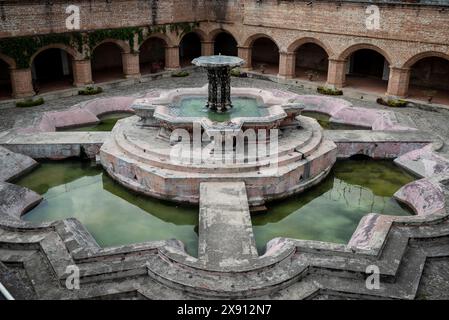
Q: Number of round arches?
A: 10